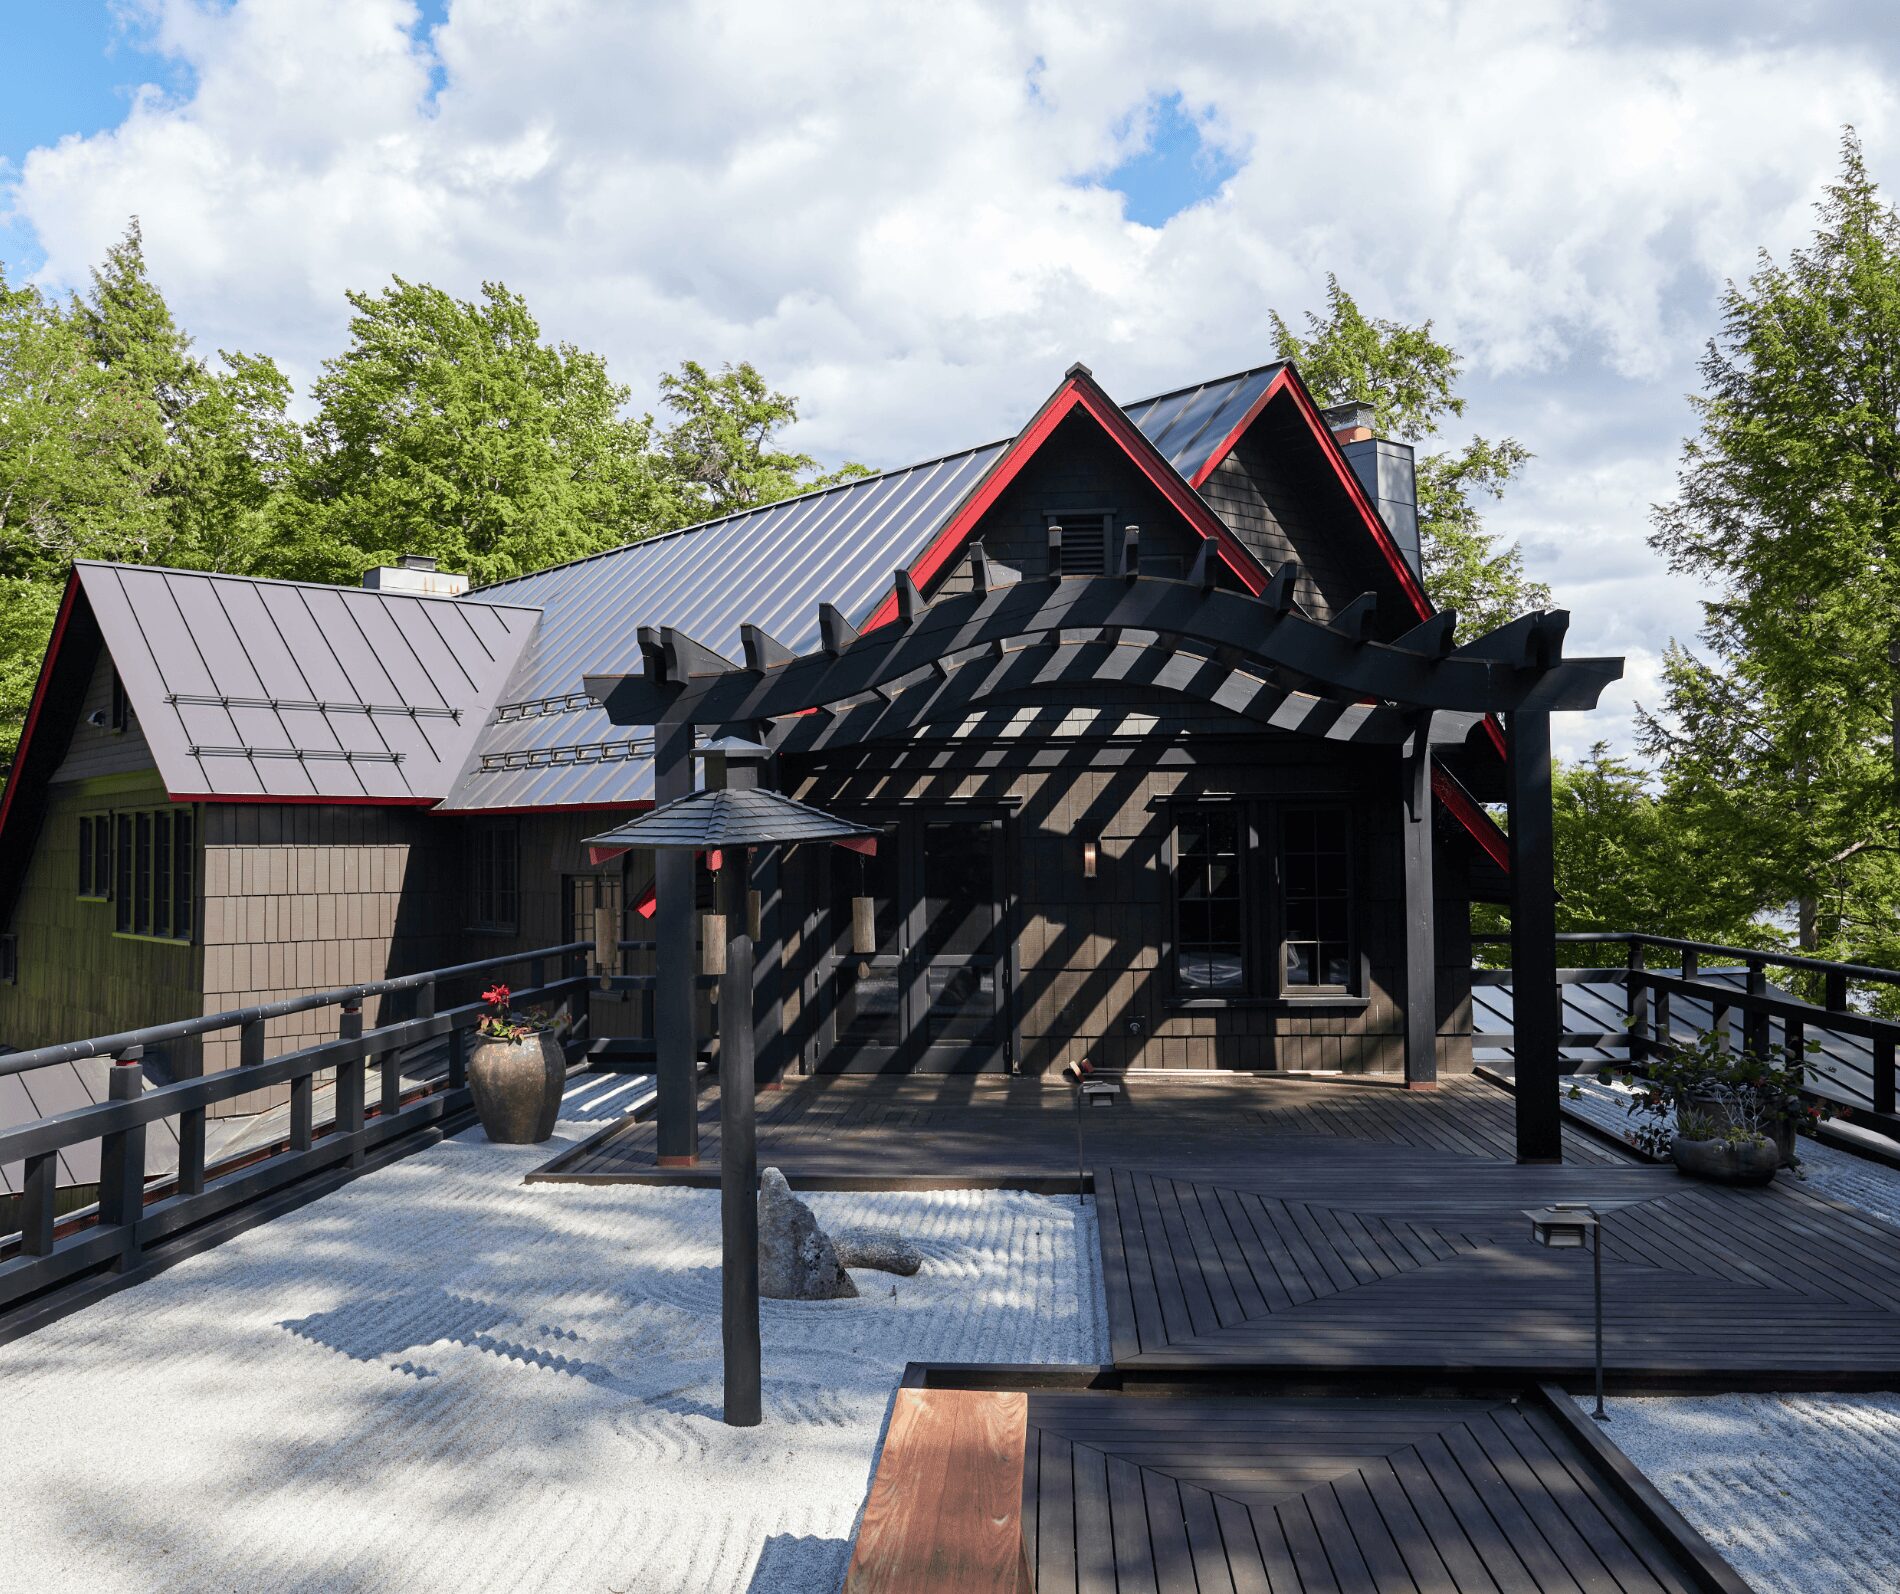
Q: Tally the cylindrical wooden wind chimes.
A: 4